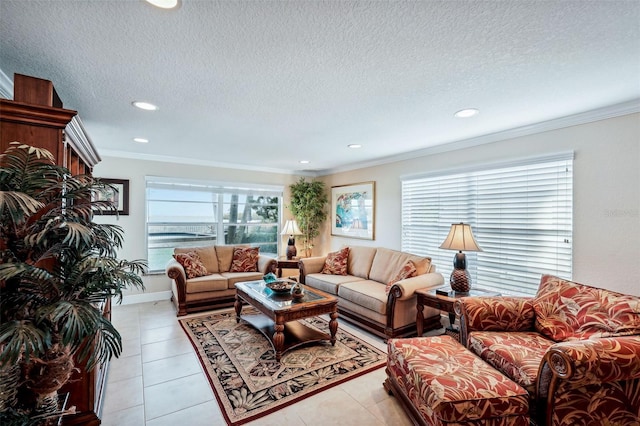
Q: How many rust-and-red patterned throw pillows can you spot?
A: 4